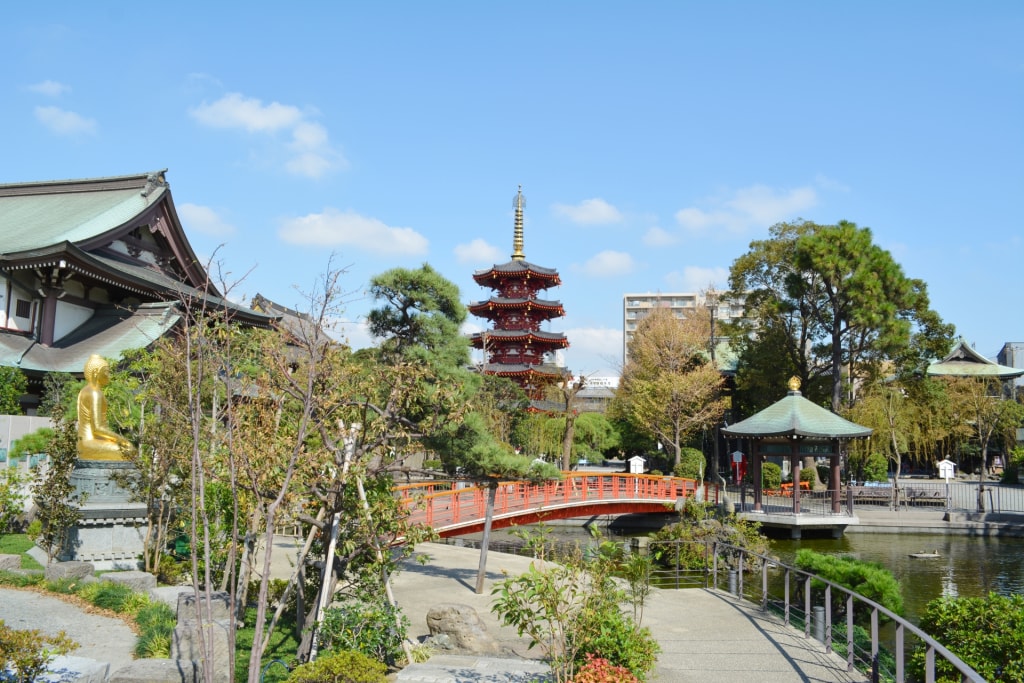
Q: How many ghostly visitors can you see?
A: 0